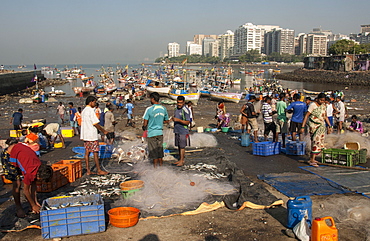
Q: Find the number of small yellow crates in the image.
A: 3